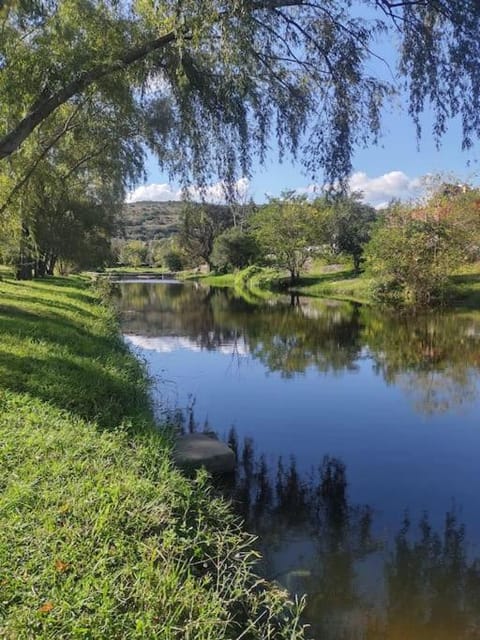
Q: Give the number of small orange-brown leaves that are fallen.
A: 2